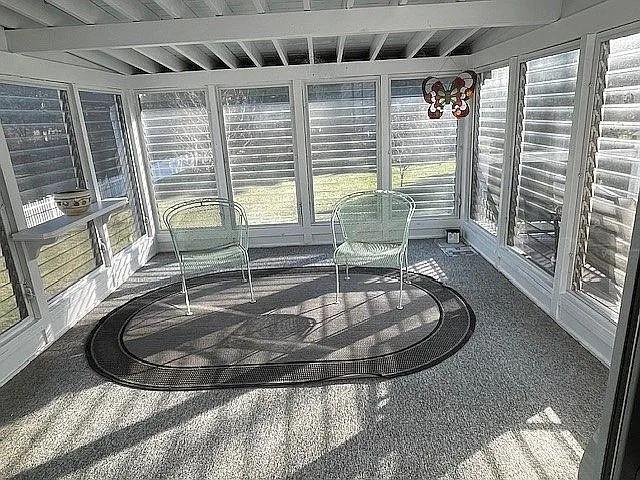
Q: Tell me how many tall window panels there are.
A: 10